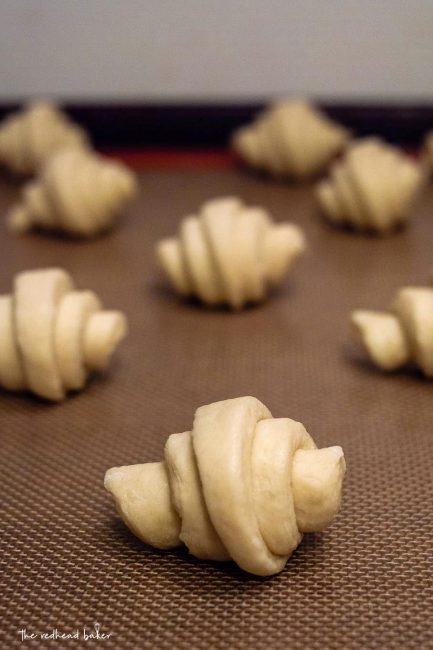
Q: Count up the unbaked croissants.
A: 9